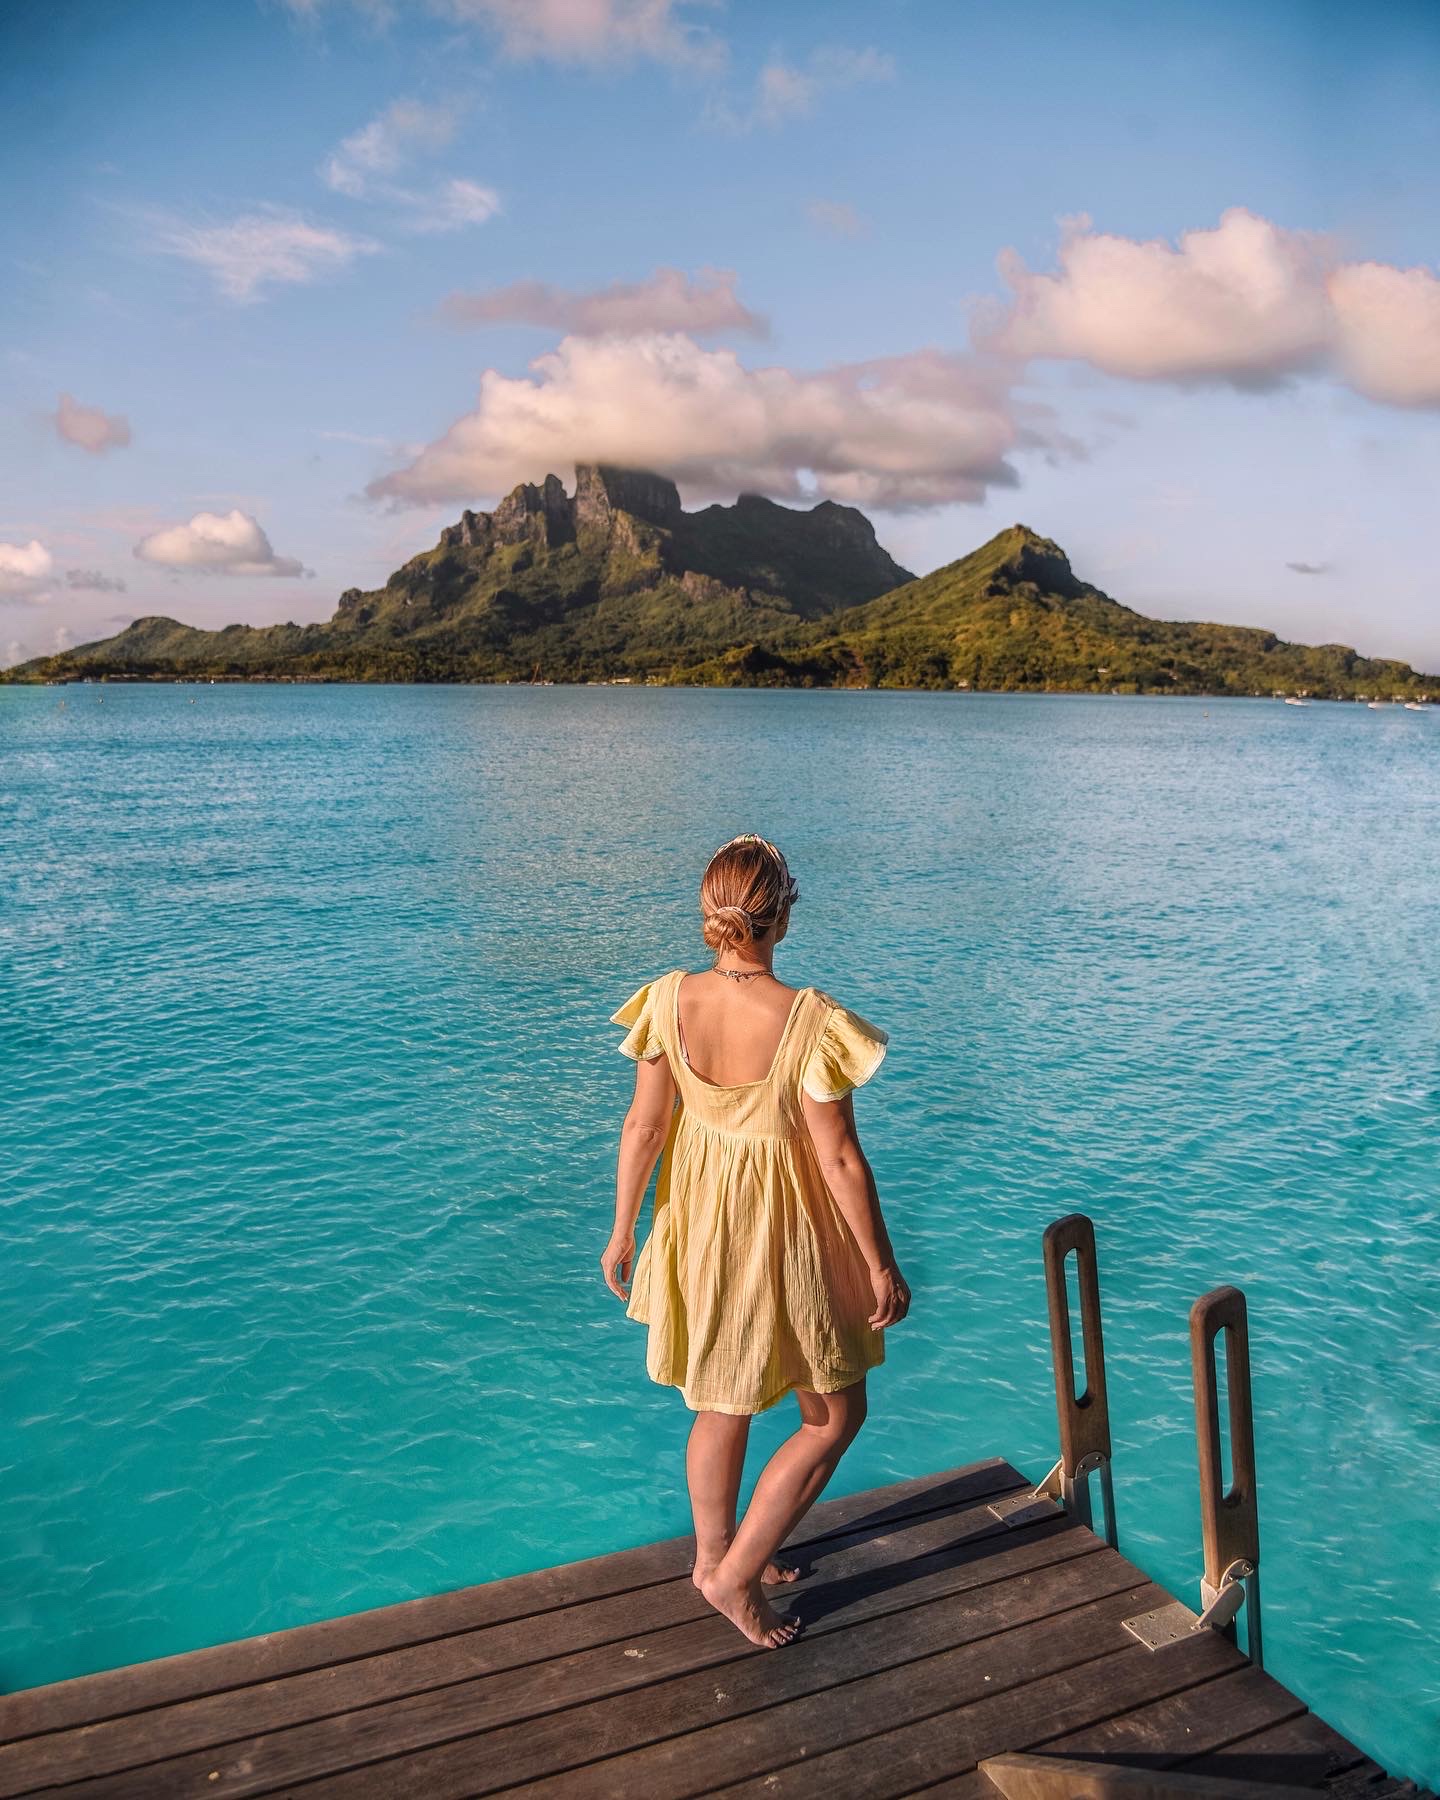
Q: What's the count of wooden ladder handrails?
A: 2